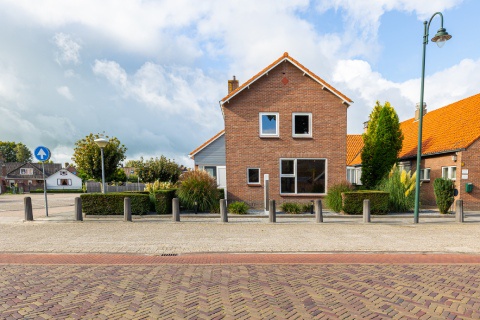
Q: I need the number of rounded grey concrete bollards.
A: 9